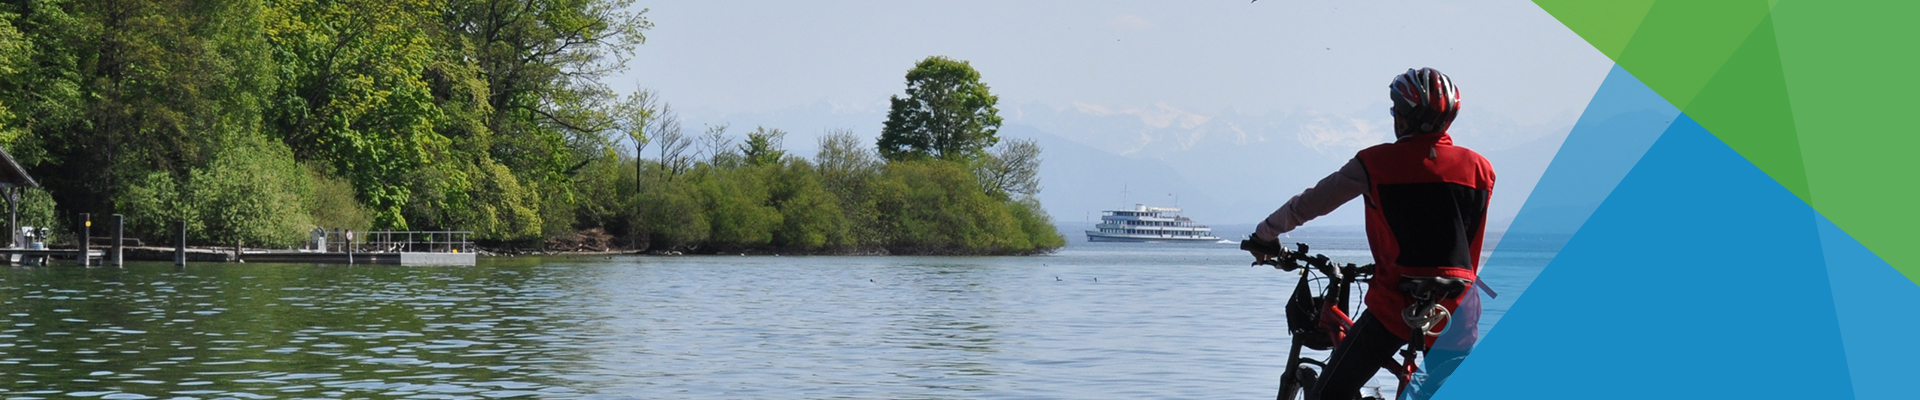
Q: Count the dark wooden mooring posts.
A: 3